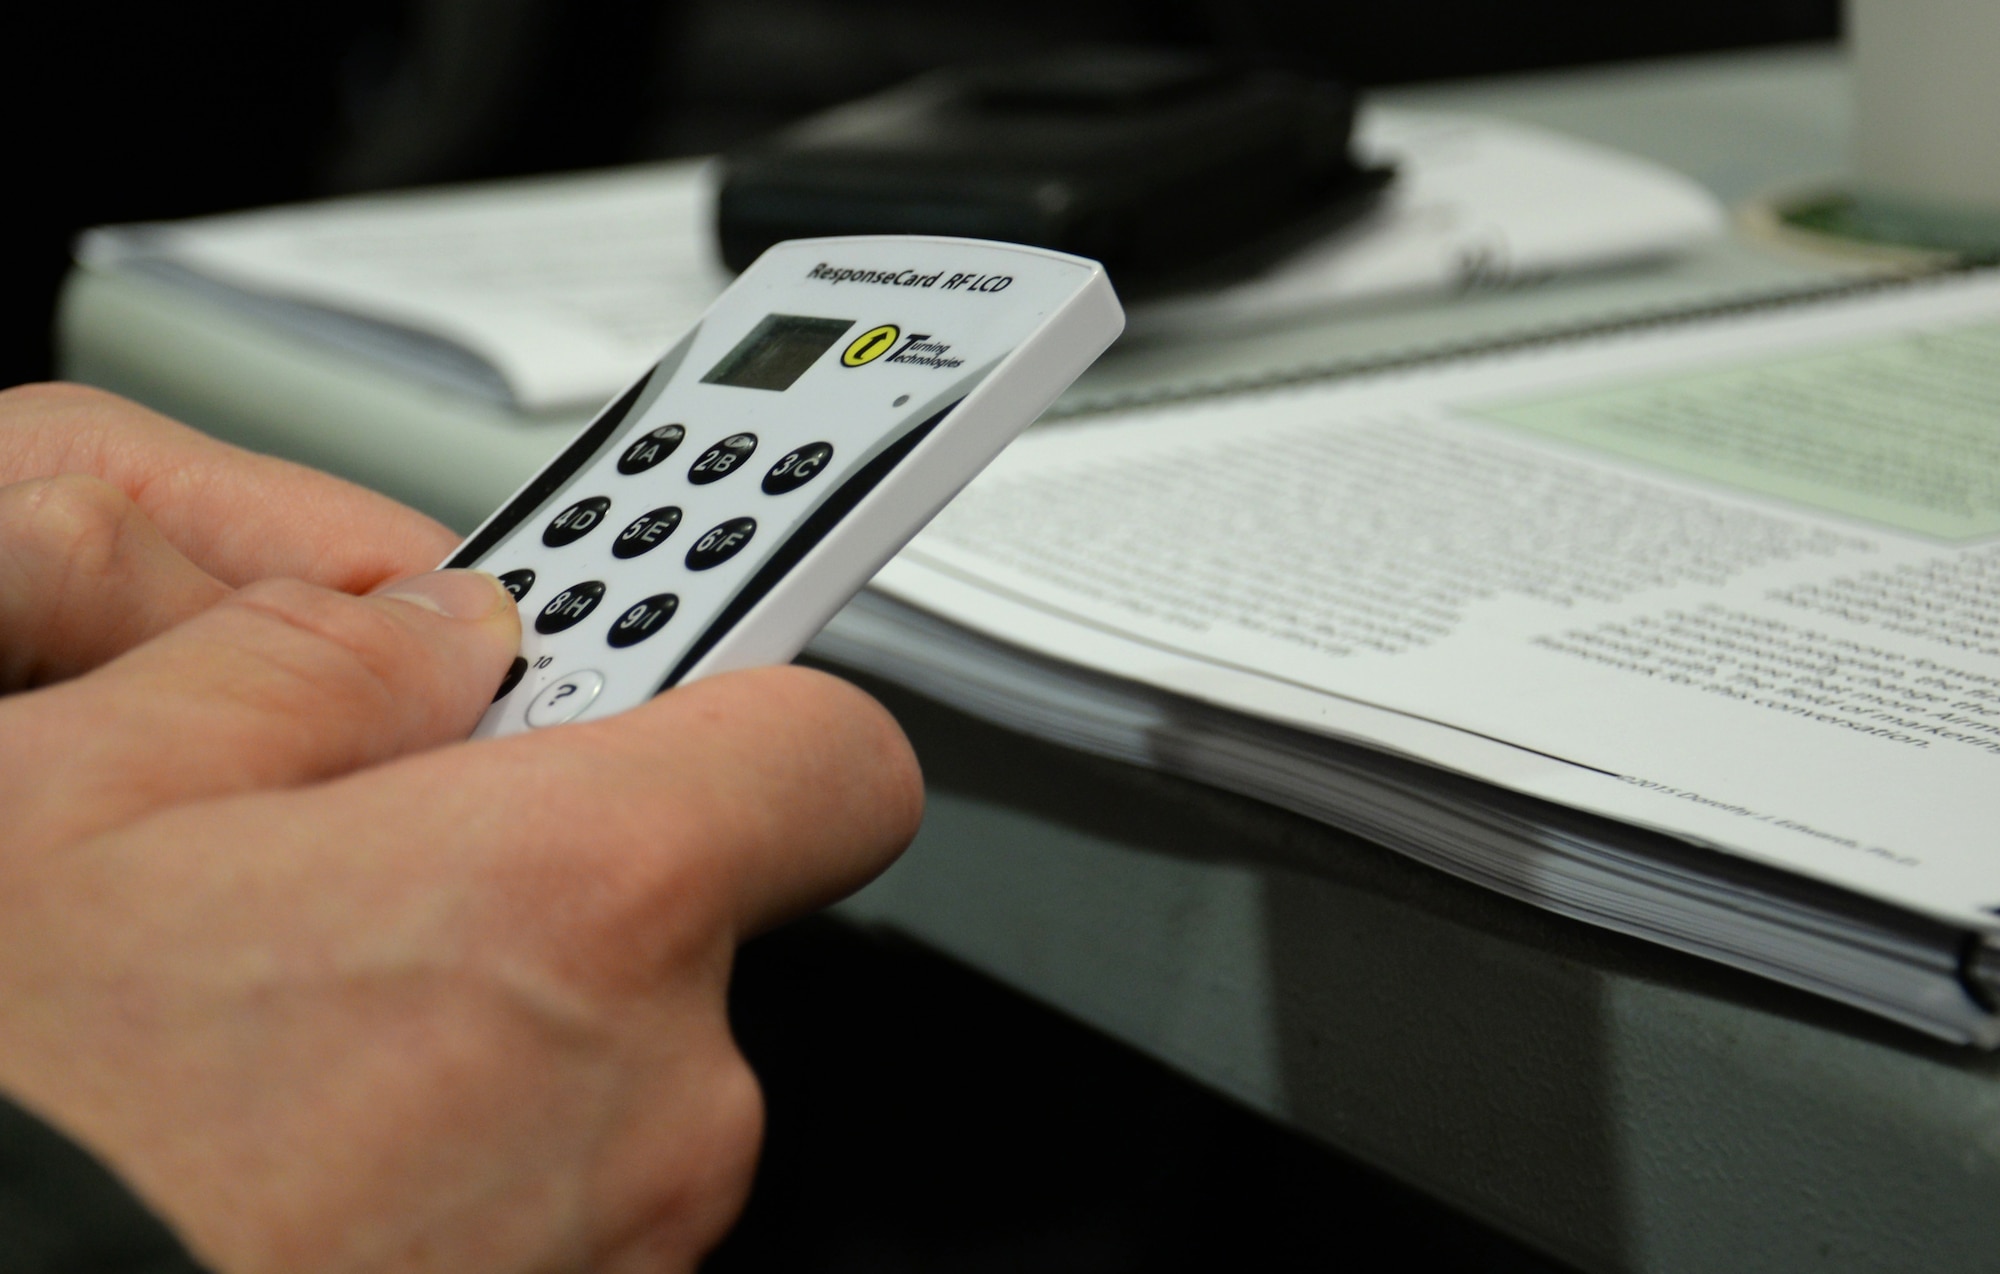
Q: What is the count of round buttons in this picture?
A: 11